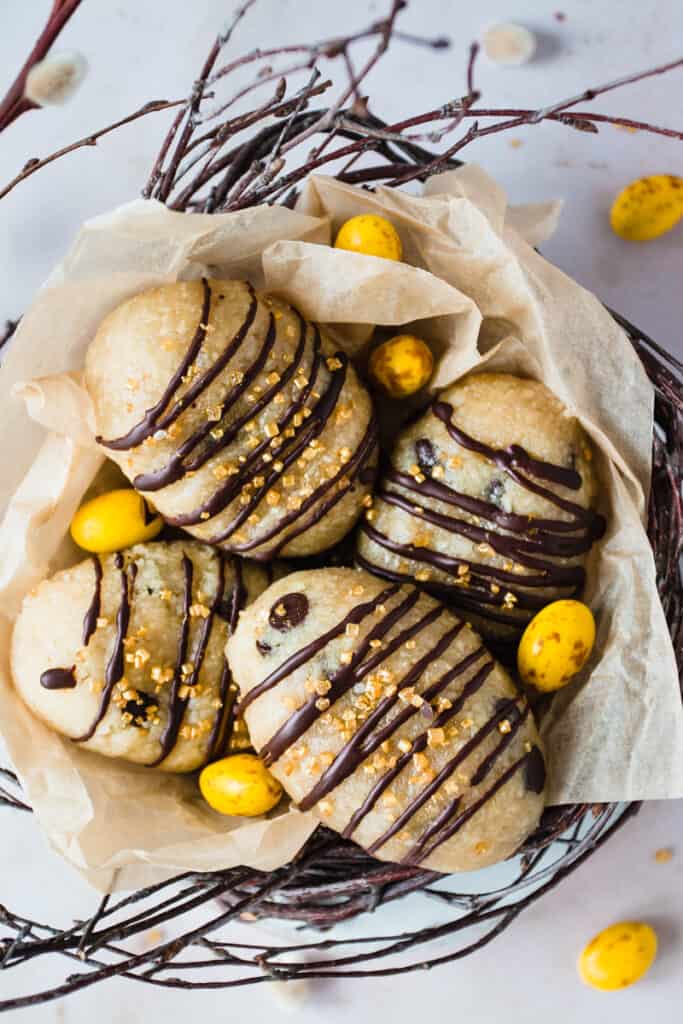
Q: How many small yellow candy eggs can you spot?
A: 7